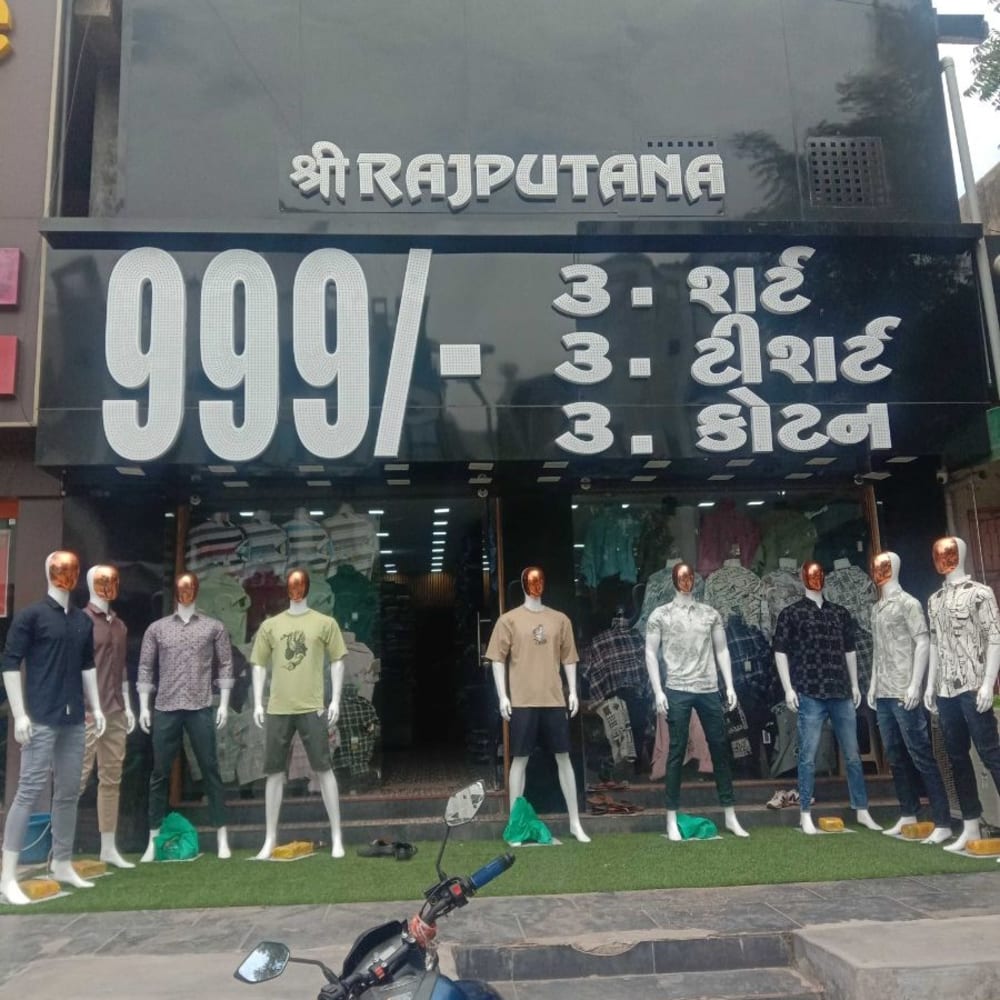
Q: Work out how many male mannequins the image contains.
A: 9